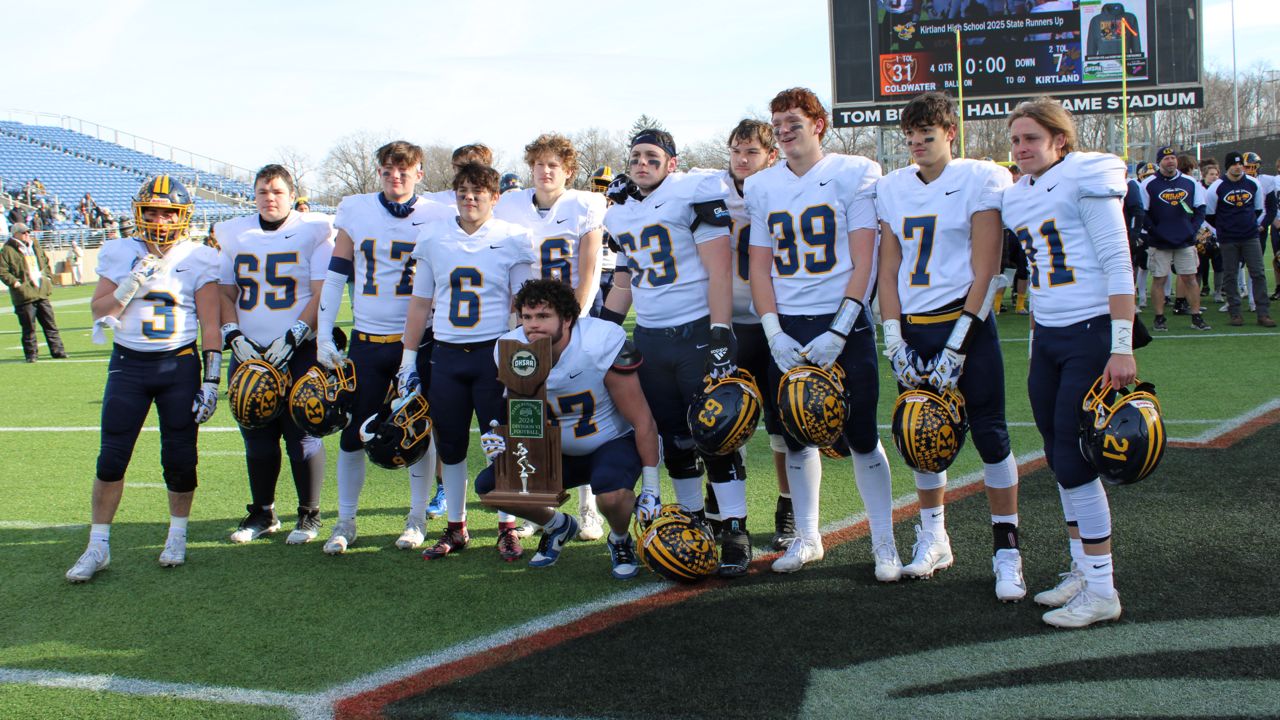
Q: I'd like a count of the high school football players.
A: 12